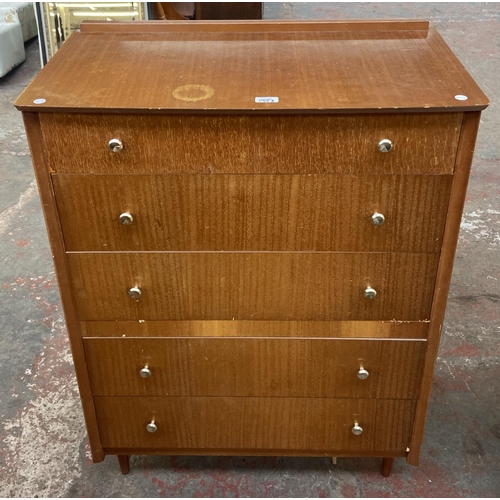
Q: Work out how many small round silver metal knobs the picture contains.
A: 10